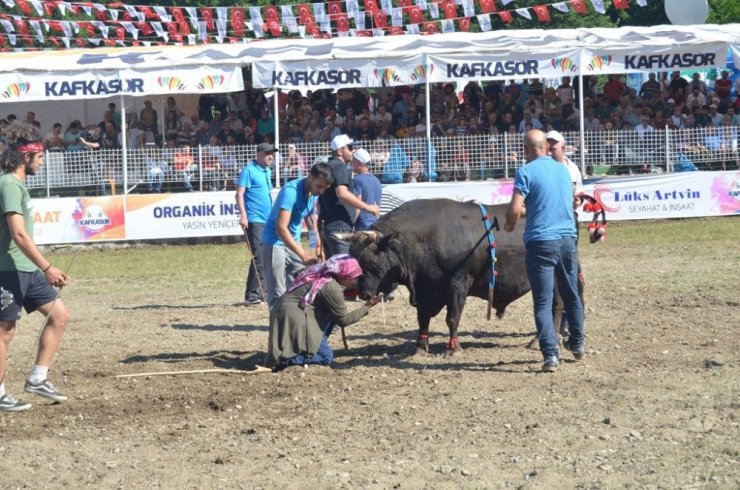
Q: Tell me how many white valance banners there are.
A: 4